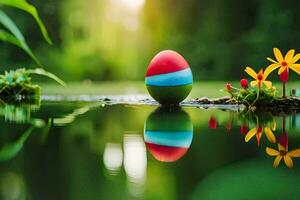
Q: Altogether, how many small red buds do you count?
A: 2